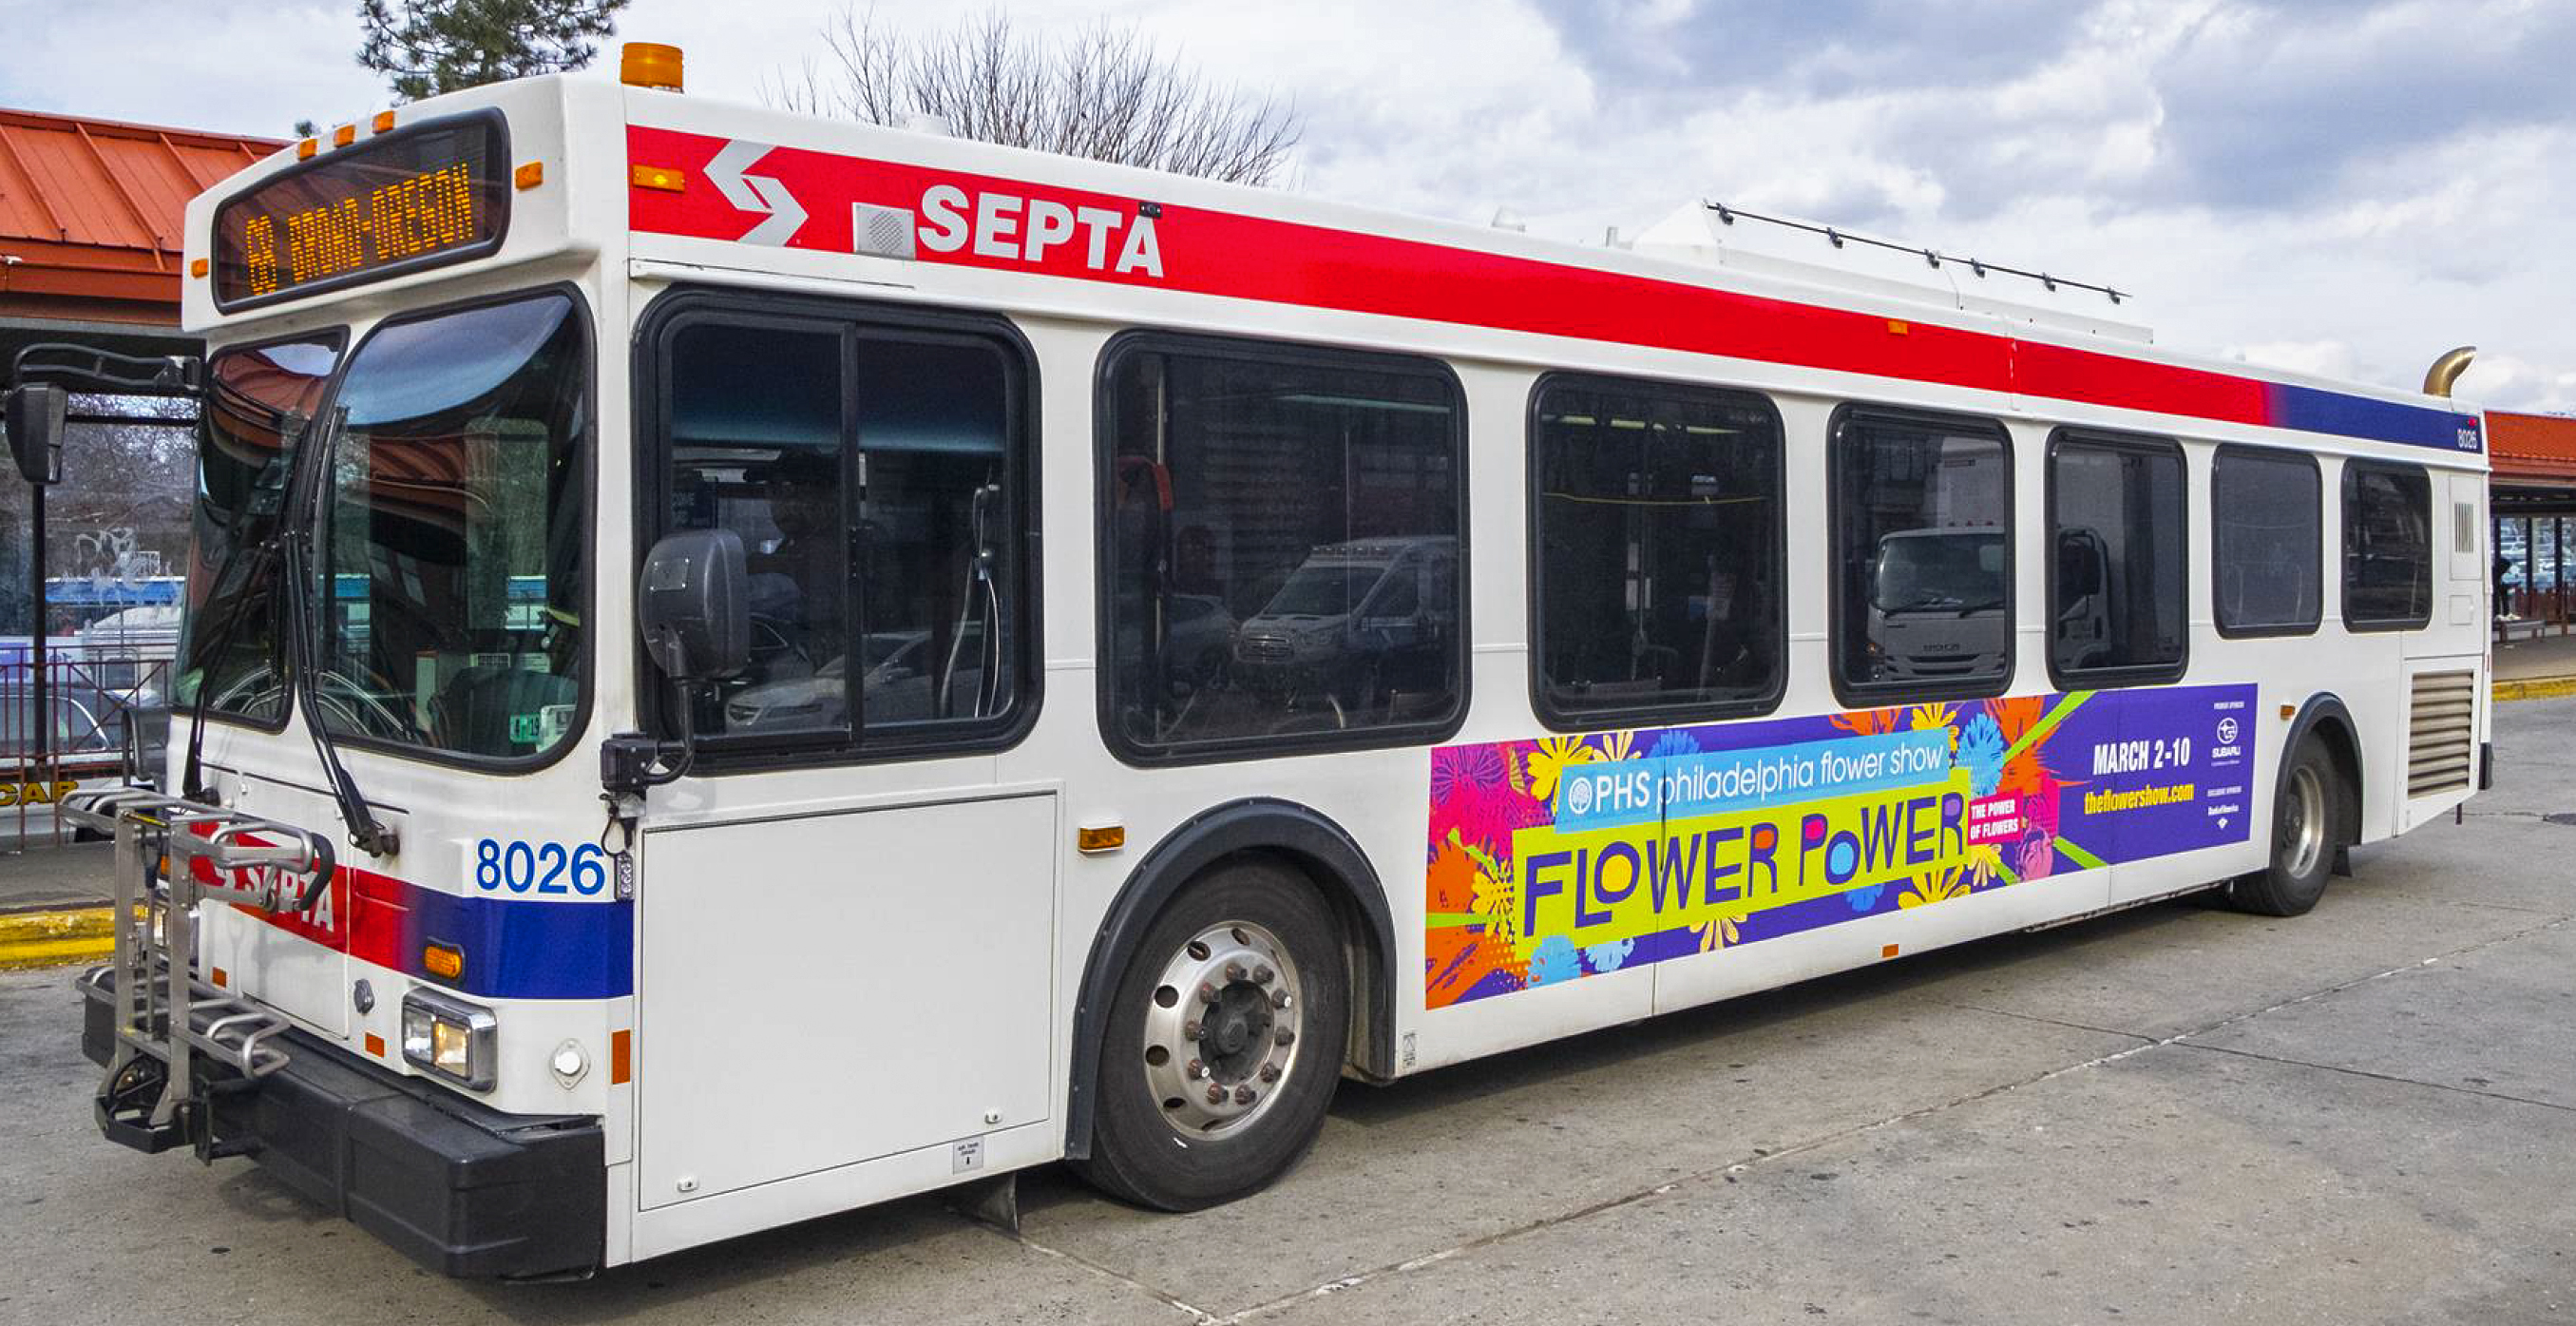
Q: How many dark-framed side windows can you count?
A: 7